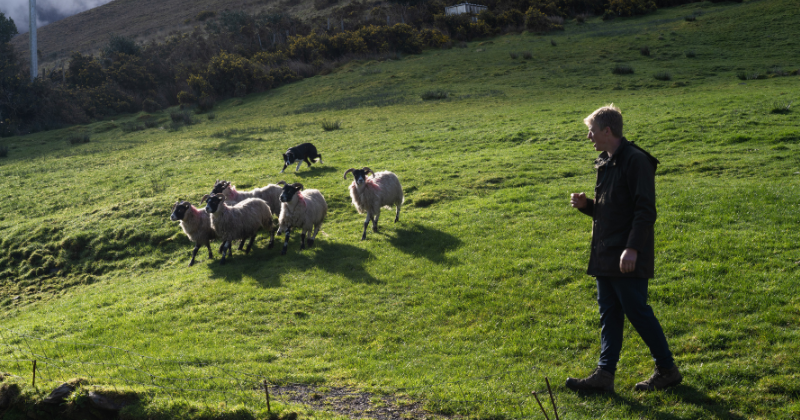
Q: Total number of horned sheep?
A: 5